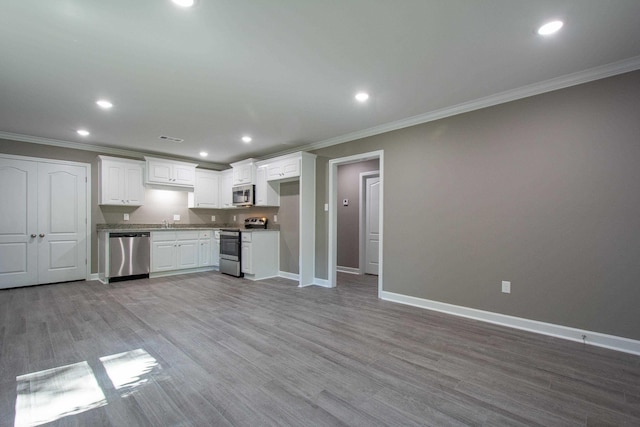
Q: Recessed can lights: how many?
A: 7